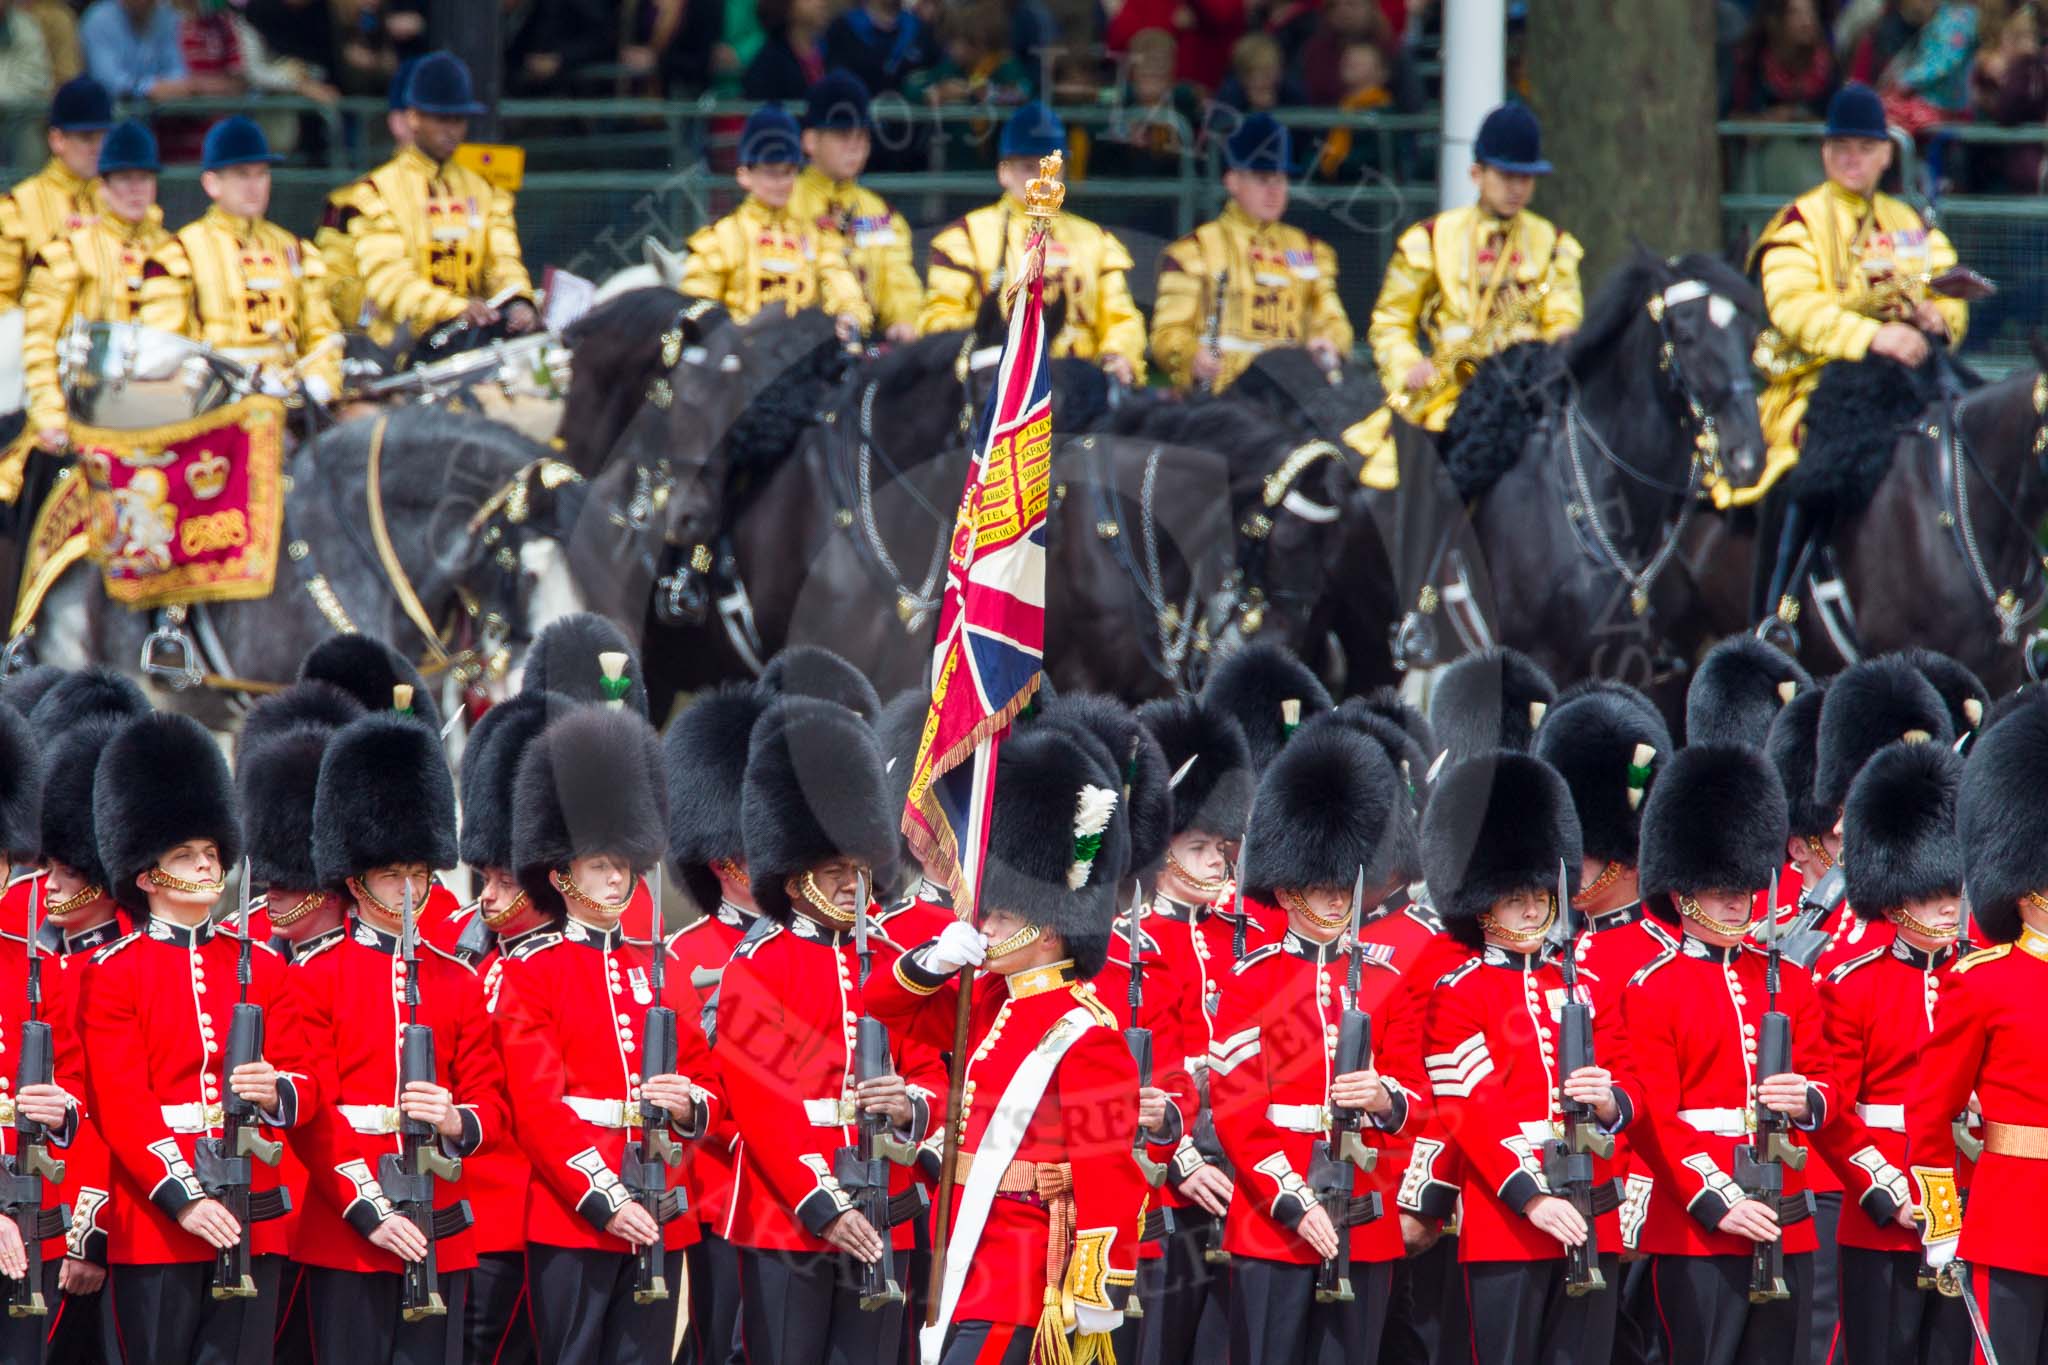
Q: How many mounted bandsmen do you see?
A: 11